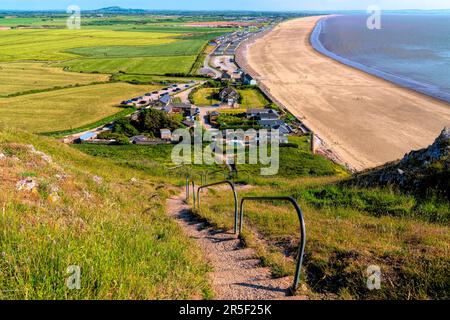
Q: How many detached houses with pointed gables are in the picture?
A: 1